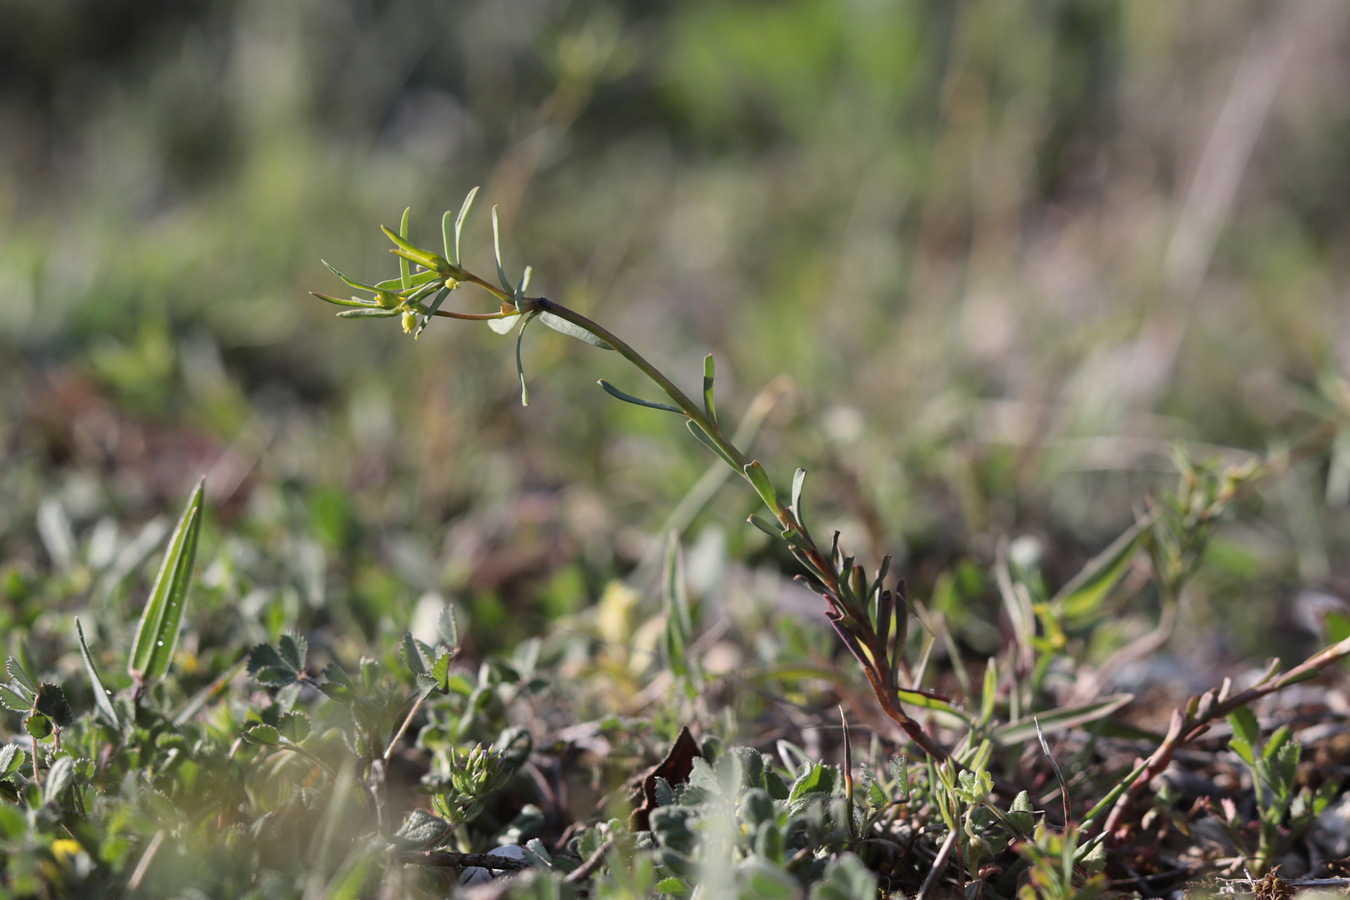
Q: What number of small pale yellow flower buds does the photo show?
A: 2